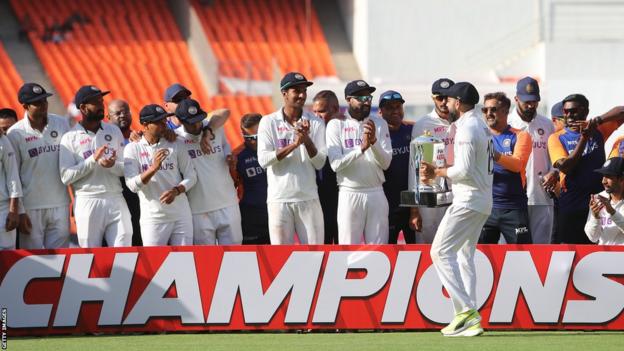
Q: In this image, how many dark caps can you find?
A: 13